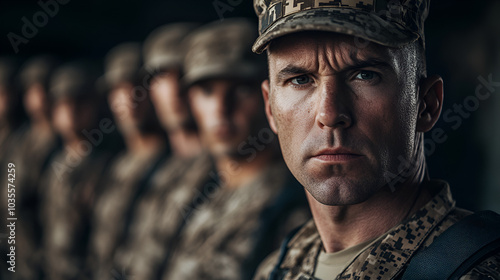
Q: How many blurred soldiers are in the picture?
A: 6